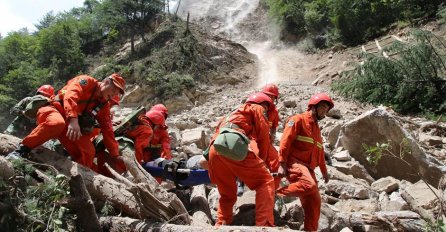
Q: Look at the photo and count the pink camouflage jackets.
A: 0